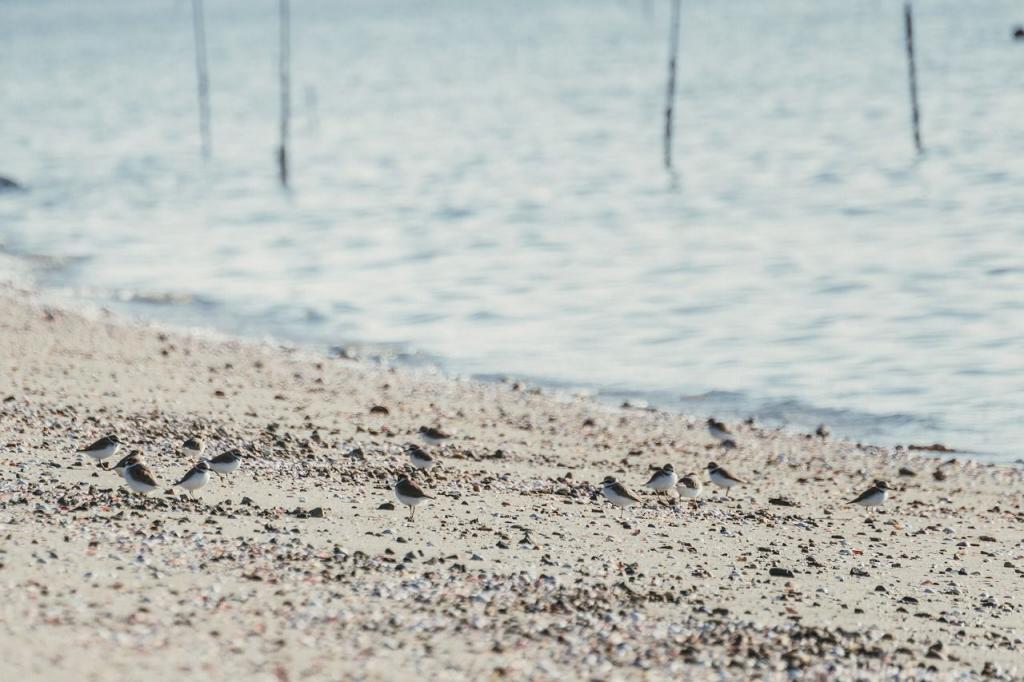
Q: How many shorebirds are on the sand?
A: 15